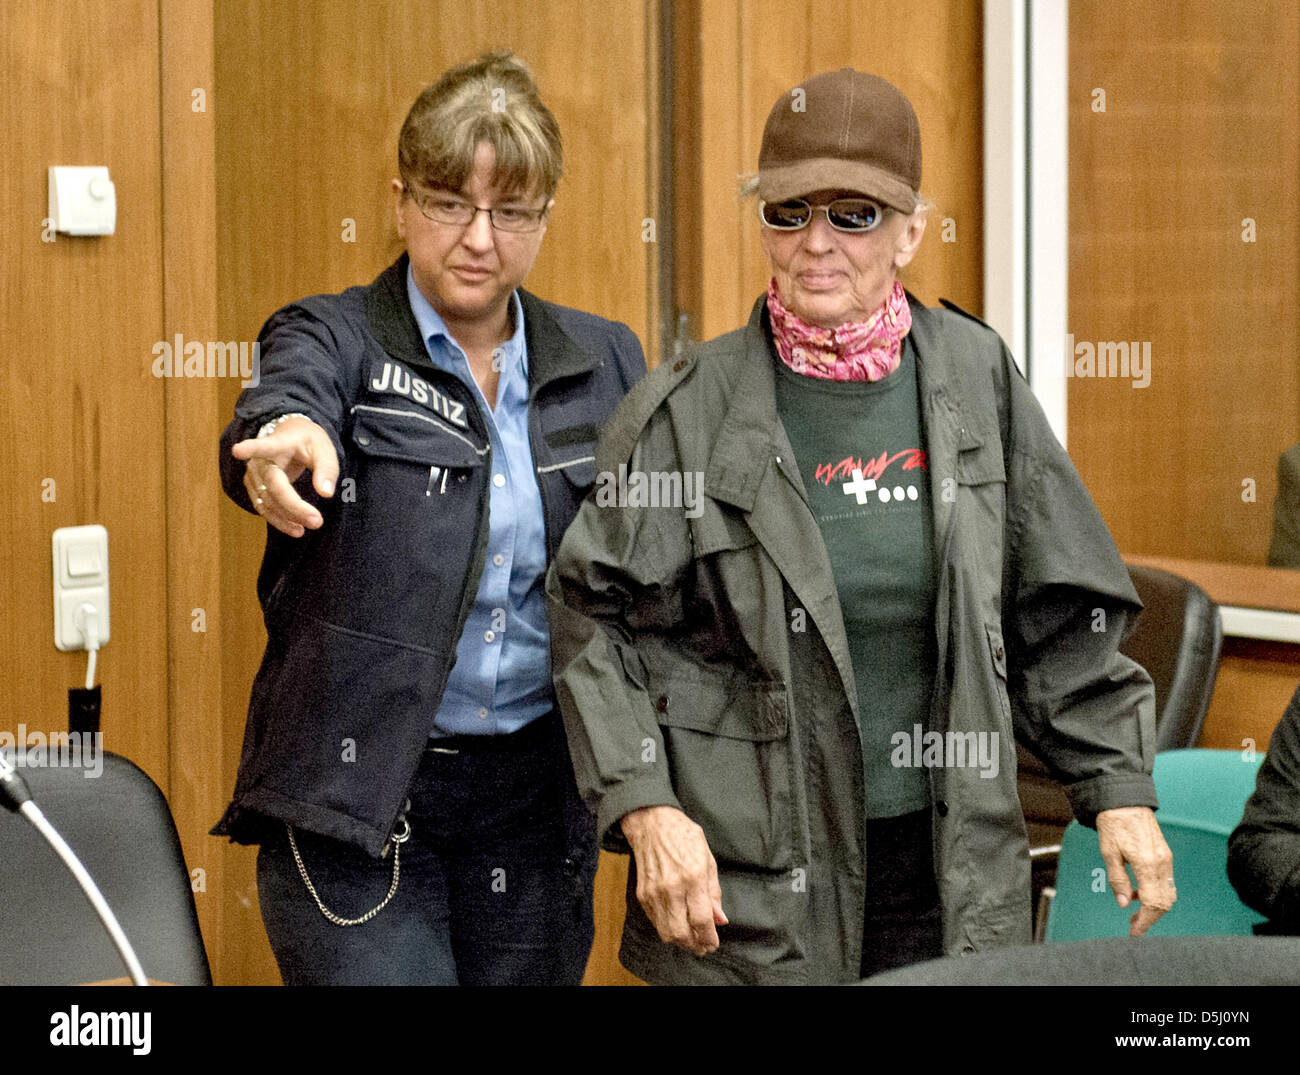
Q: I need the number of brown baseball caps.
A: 1